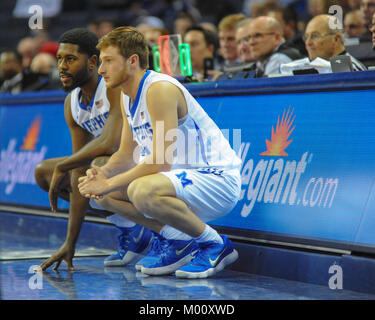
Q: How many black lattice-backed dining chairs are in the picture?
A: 0